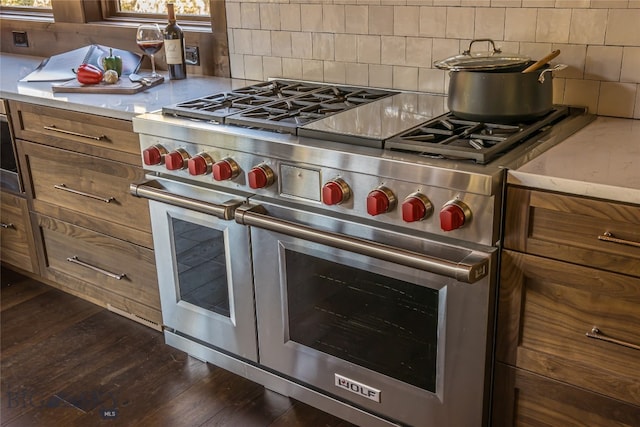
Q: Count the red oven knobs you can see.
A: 9